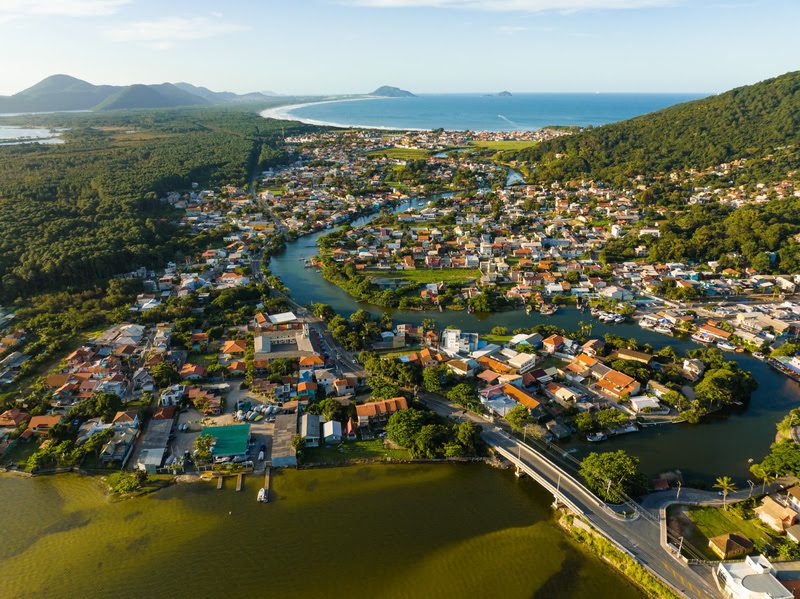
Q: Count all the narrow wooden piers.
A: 3